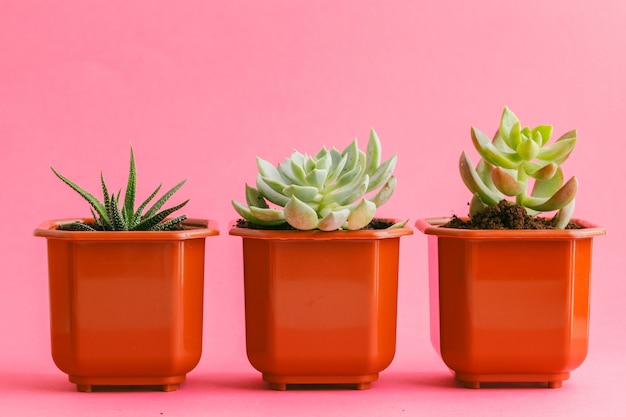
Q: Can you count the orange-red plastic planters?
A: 3